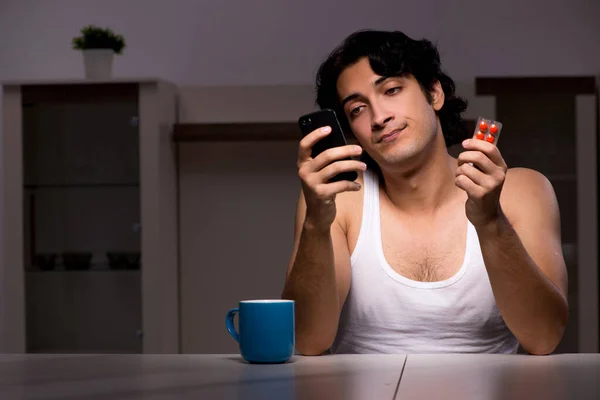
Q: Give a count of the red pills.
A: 4